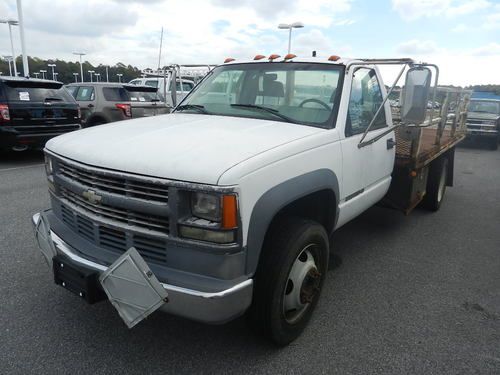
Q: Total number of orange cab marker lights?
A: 5